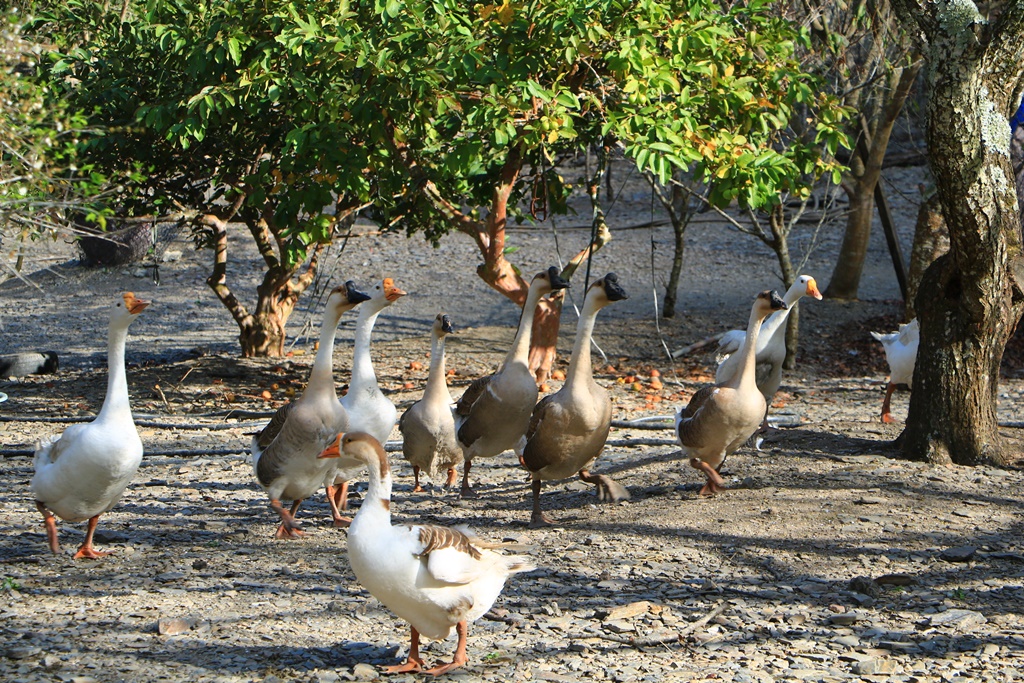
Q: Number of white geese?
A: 5